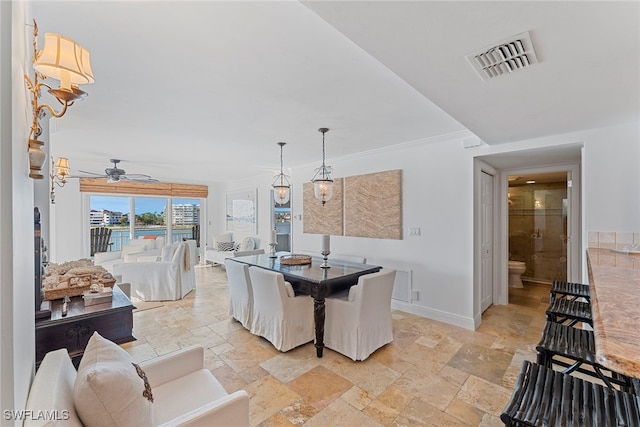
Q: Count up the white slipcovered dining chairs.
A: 6